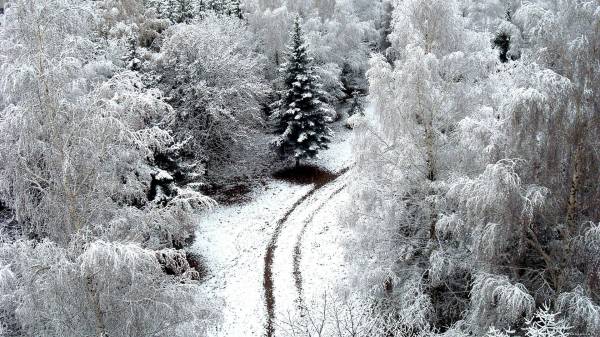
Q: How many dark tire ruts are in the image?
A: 2